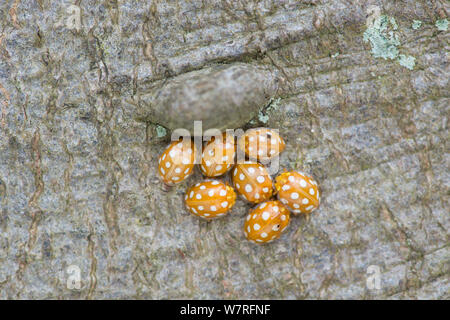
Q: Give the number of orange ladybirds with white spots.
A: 7